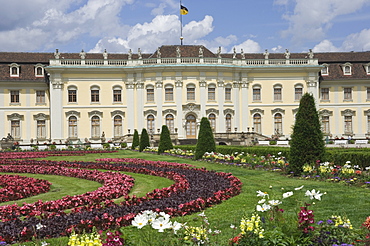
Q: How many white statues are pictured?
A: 14